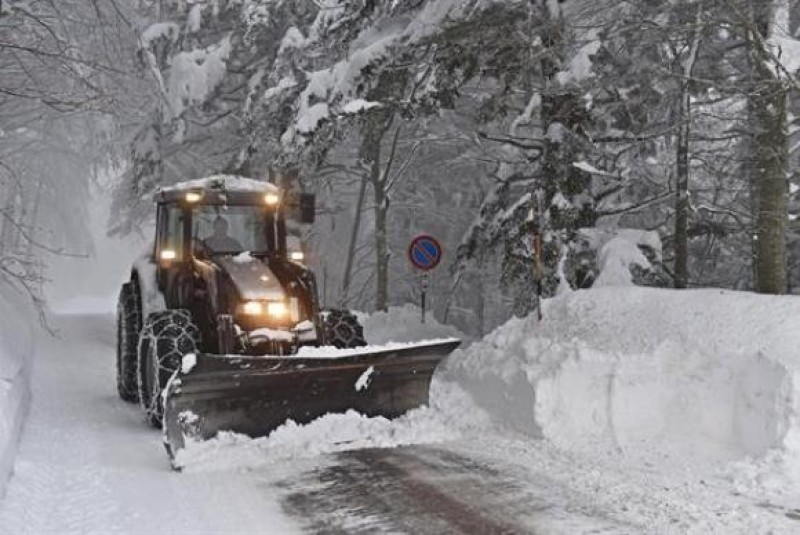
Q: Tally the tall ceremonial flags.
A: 0